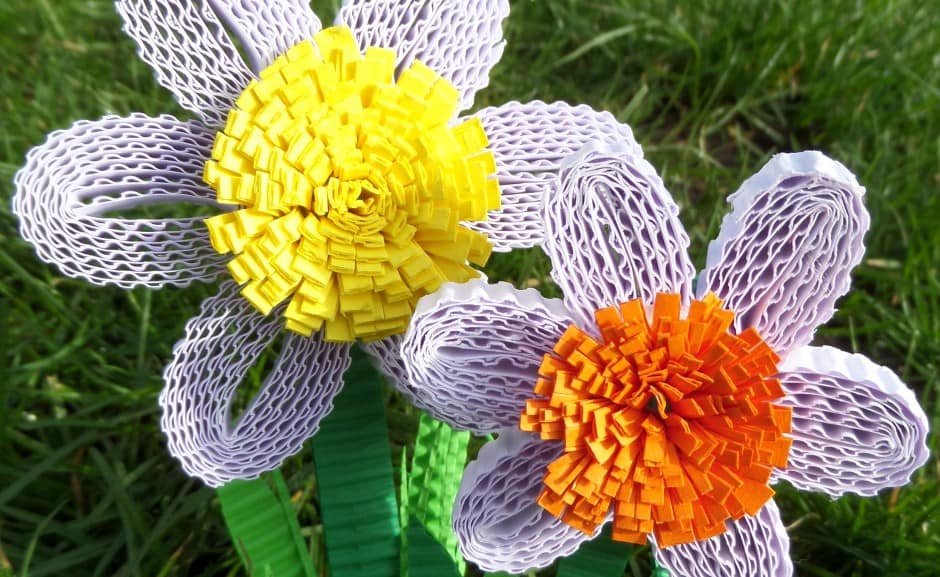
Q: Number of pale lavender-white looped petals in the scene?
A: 12